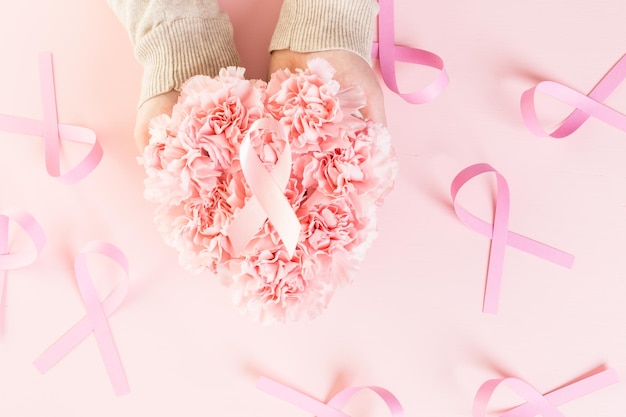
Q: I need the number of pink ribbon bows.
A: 9